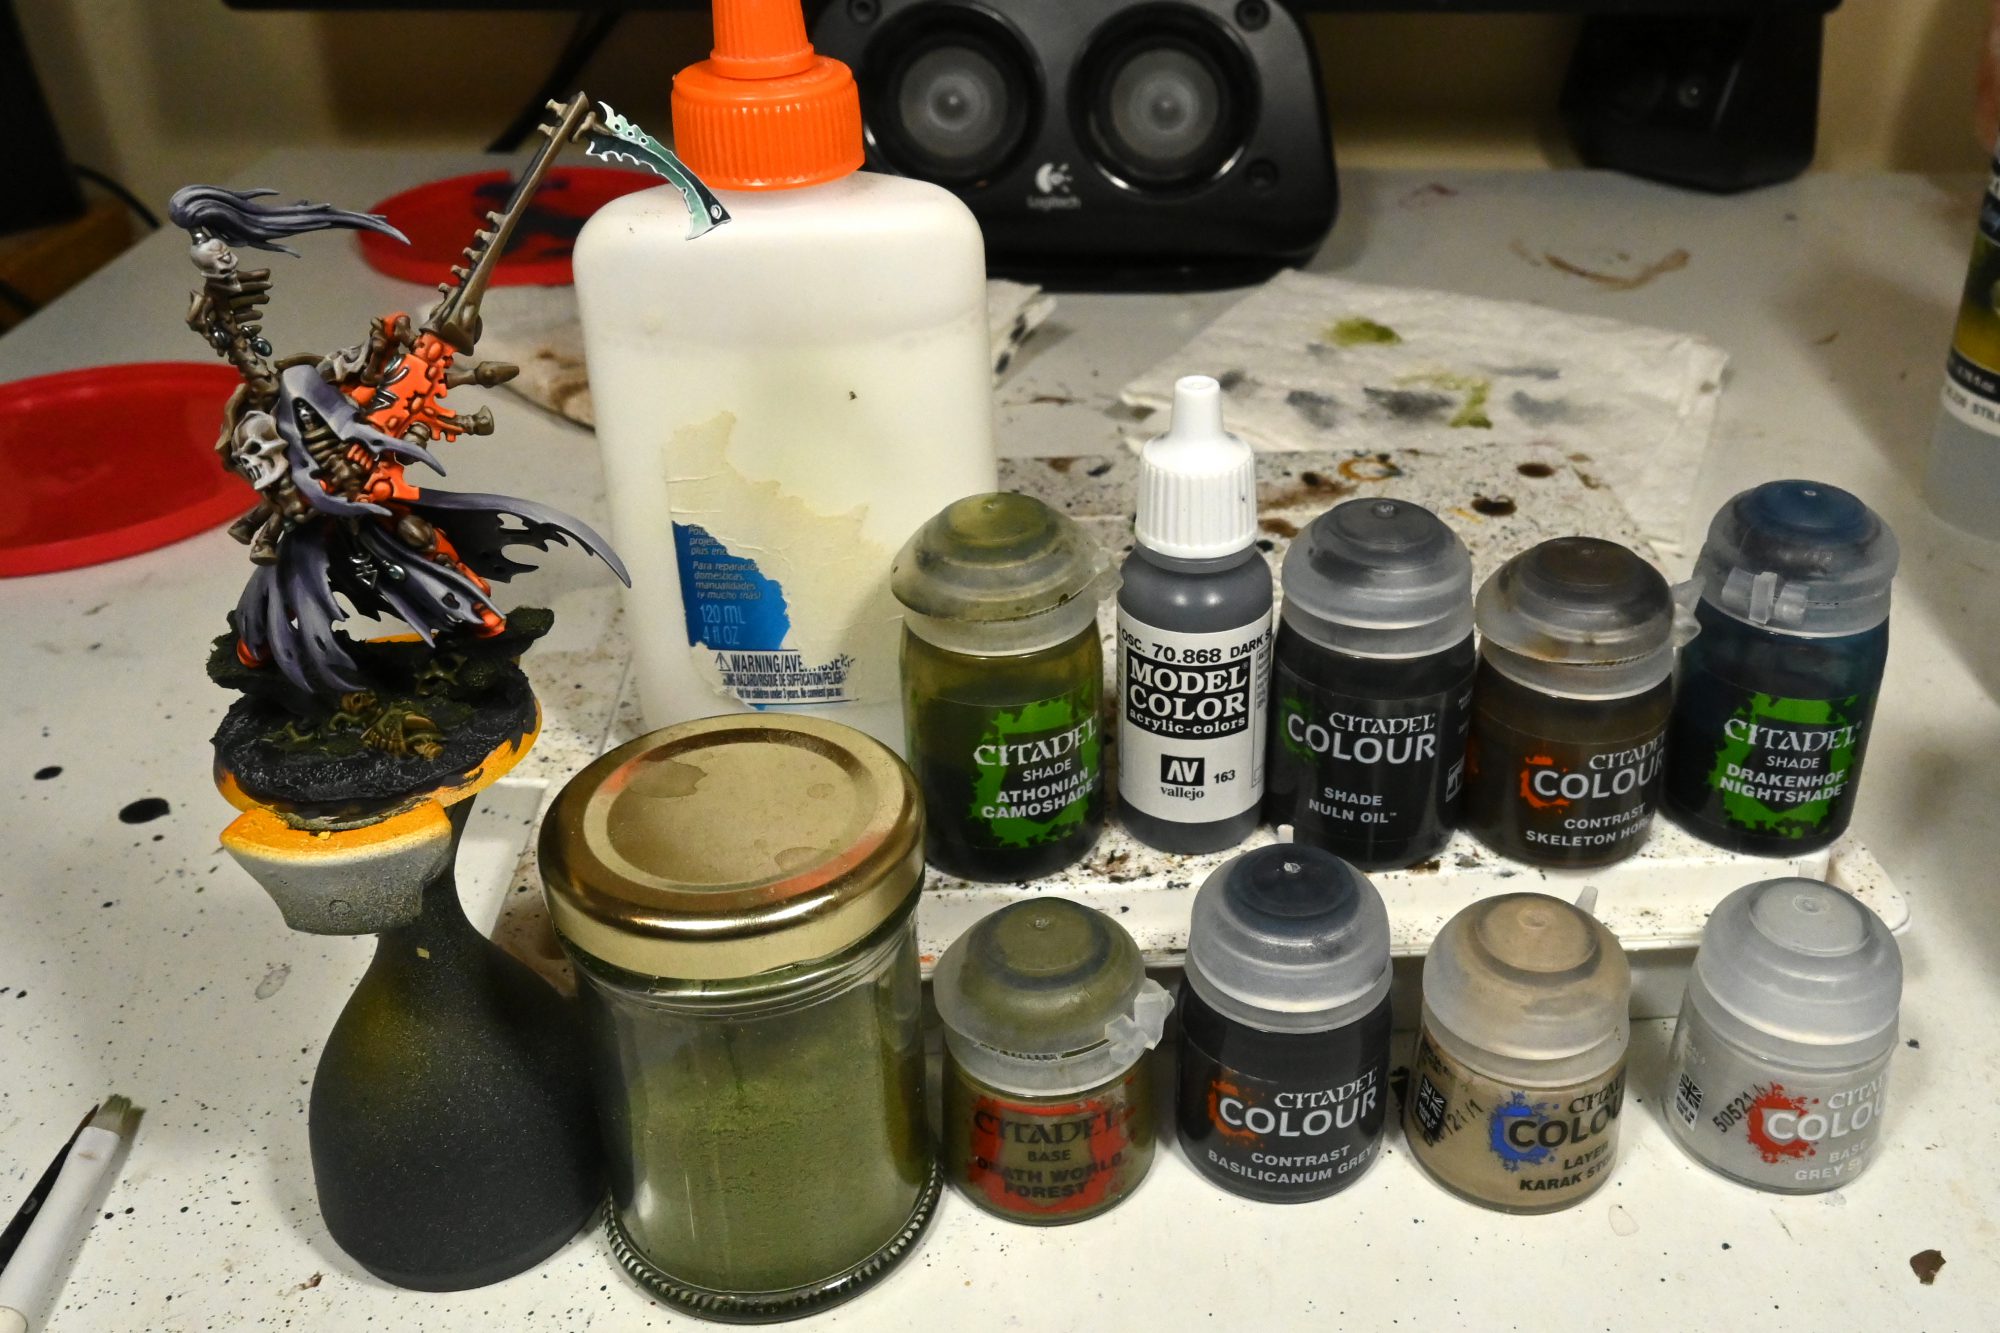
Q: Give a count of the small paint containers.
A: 9